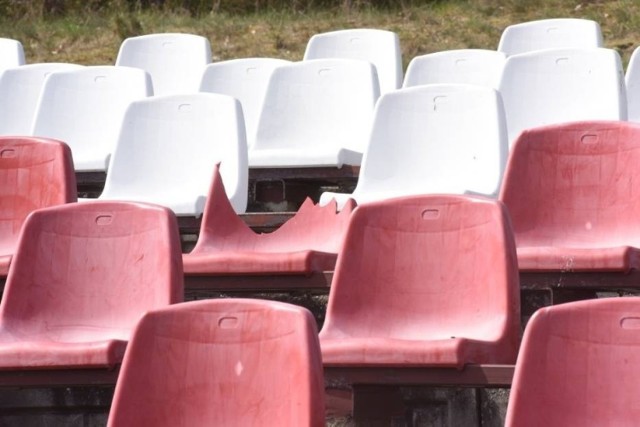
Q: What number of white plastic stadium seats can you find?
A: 13